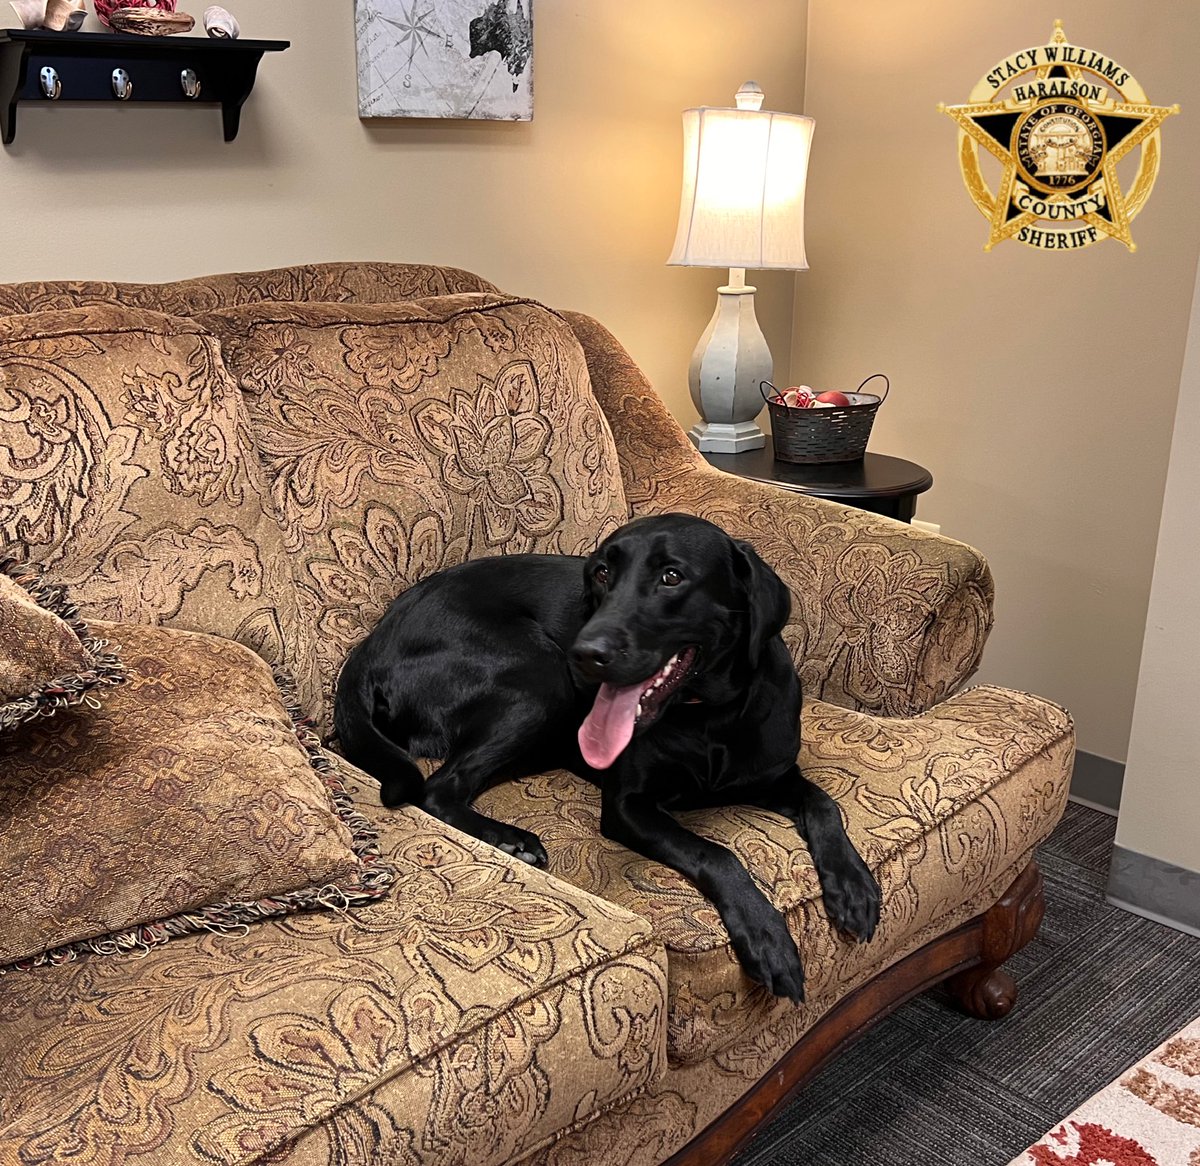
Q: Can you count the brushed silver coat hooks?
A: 3